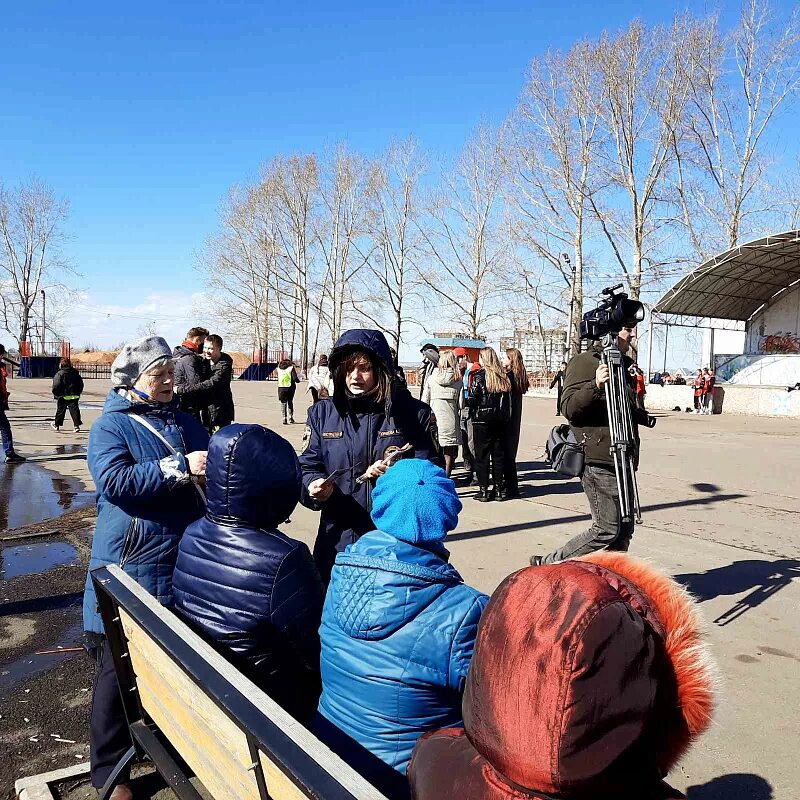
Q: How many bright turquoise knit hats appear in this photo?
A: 1